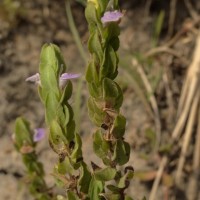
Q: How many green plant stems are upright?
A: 3